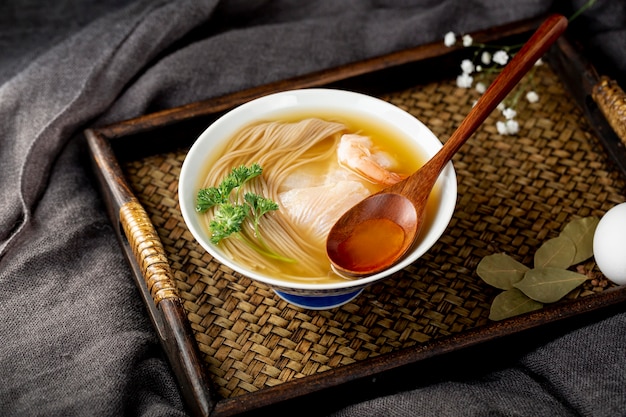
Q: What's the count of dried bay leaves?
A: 5